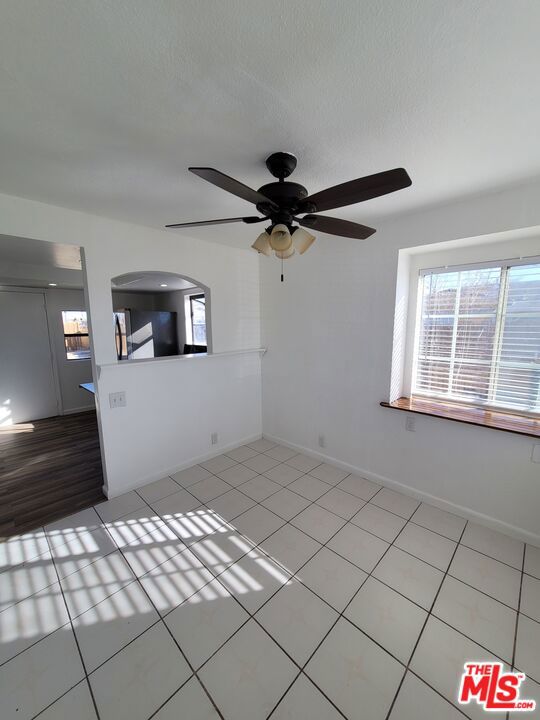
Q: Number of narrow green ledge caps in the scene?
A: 0